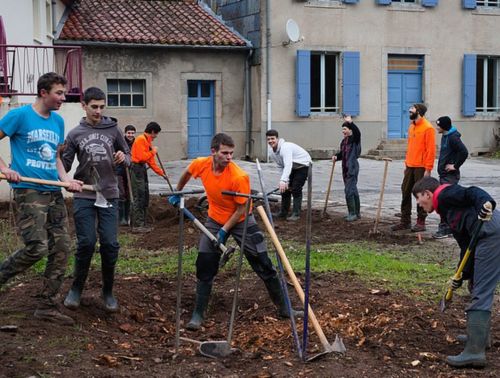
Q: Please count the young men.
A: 10